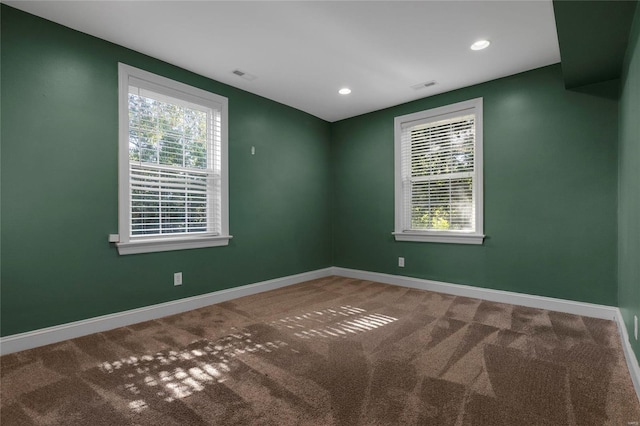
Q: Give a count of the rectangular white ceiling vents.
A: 2